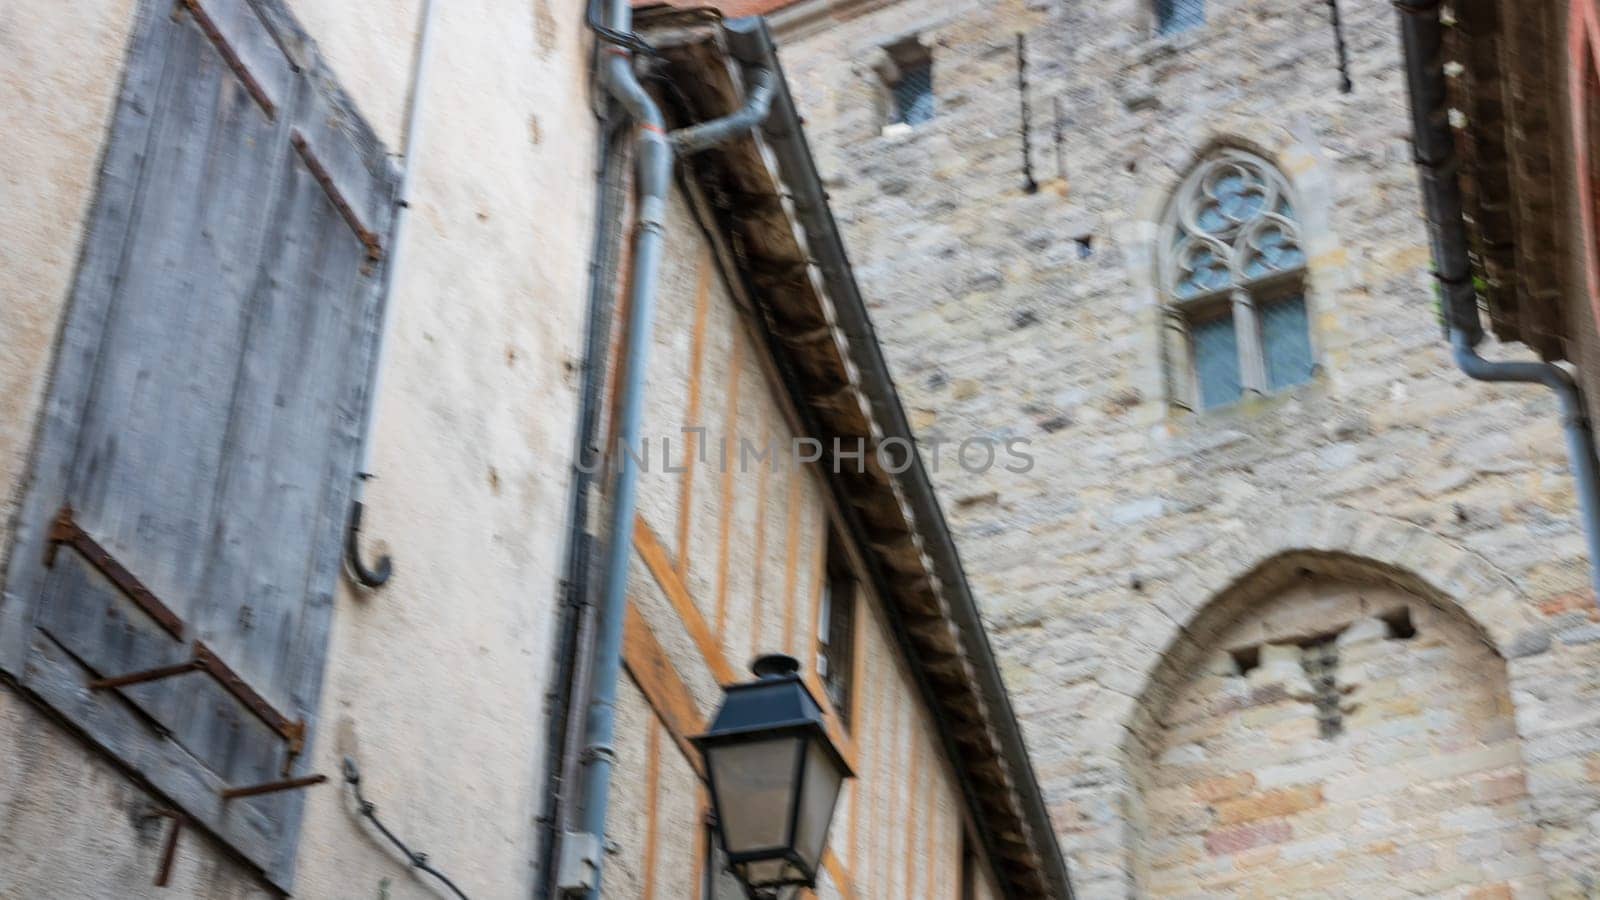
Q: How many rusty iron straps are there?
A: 4